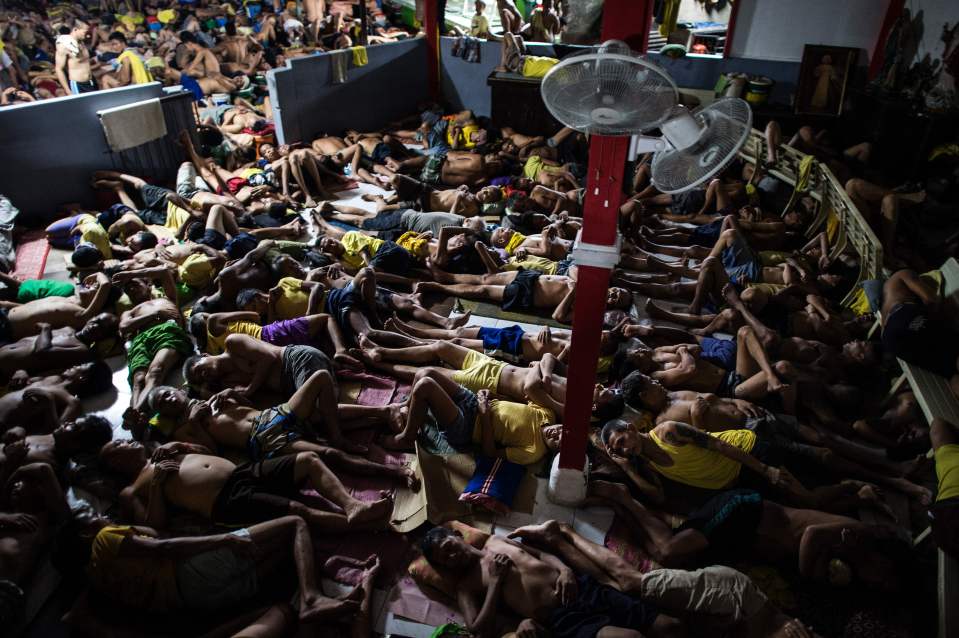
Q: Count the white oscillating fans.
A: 2